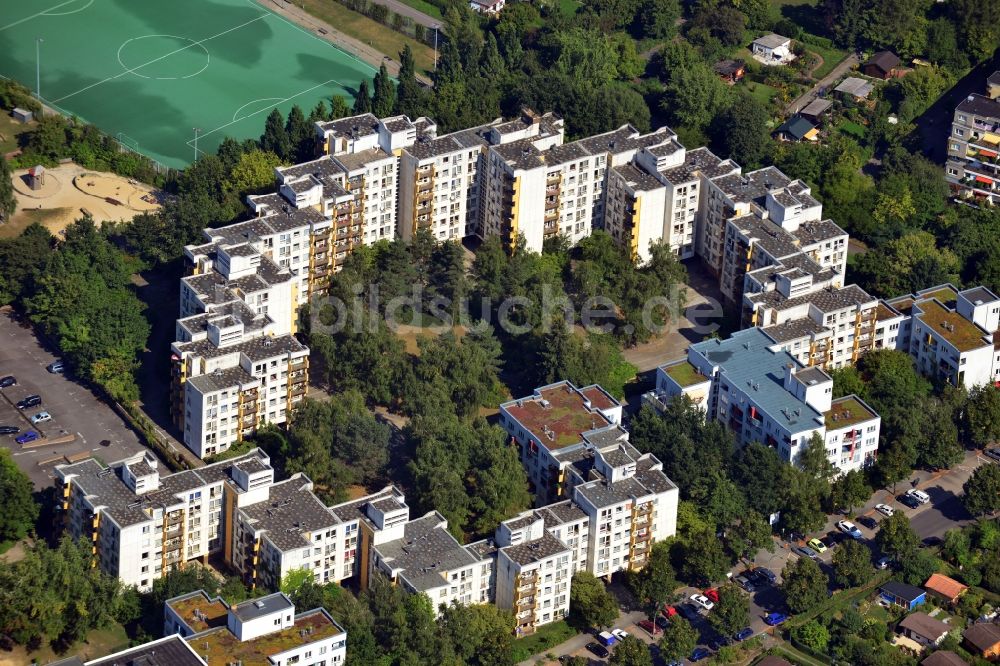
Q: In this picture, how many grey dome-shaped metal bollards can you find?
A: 0